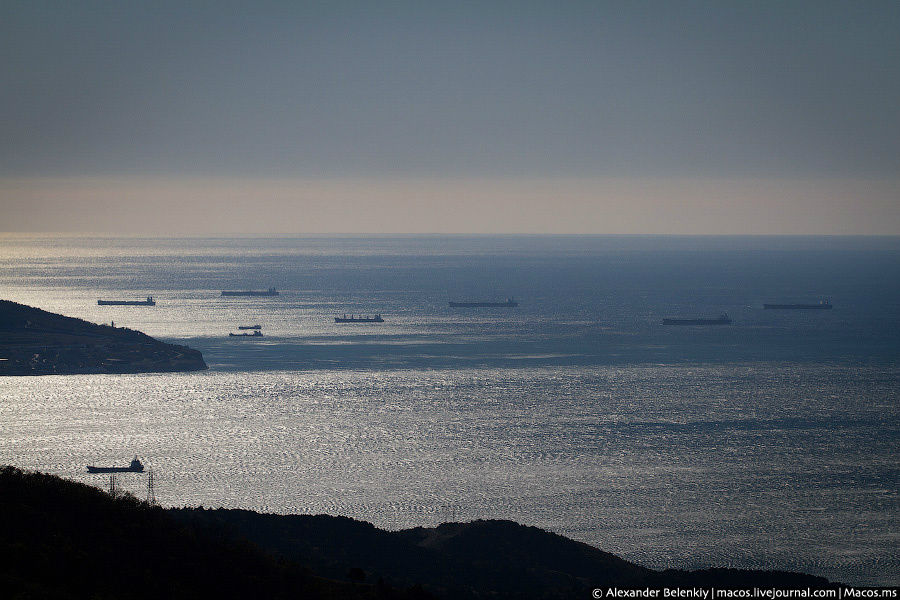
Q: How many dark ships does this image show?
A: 9